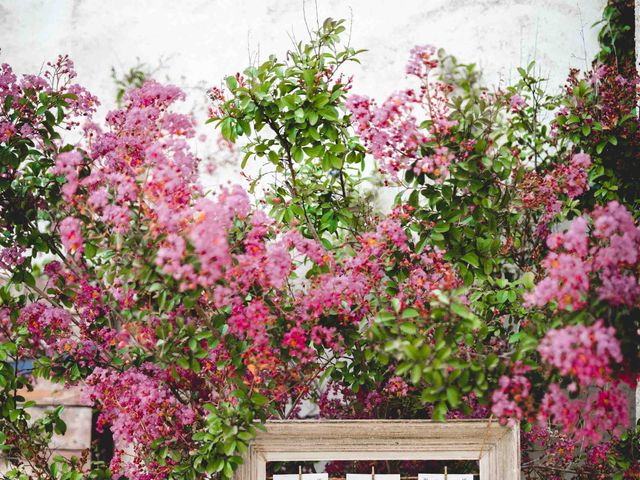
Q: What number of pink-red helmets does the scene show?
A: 0